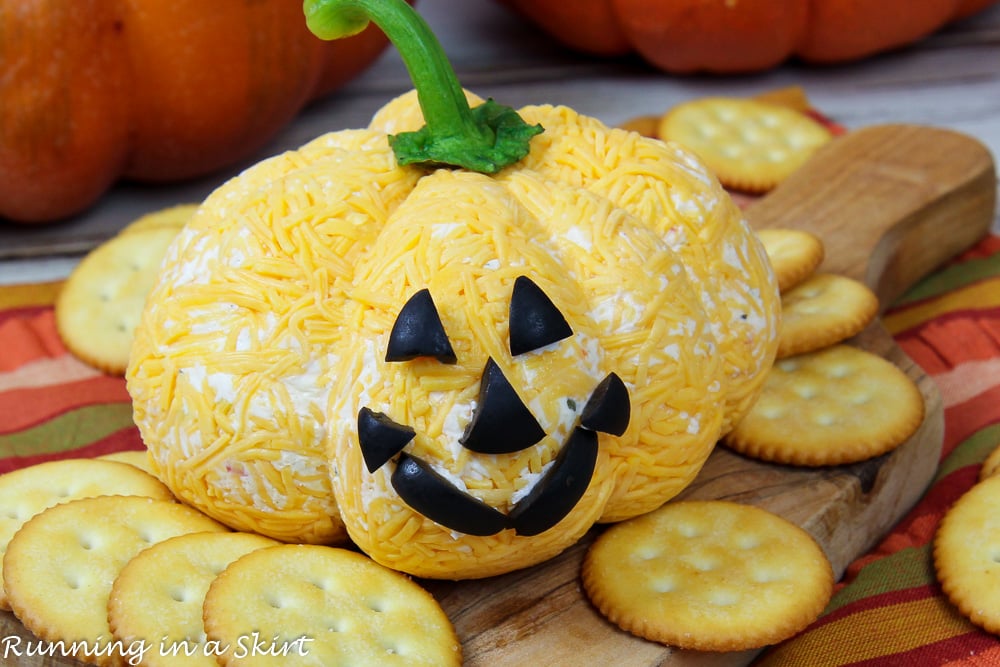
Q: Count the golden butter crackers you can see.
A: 14